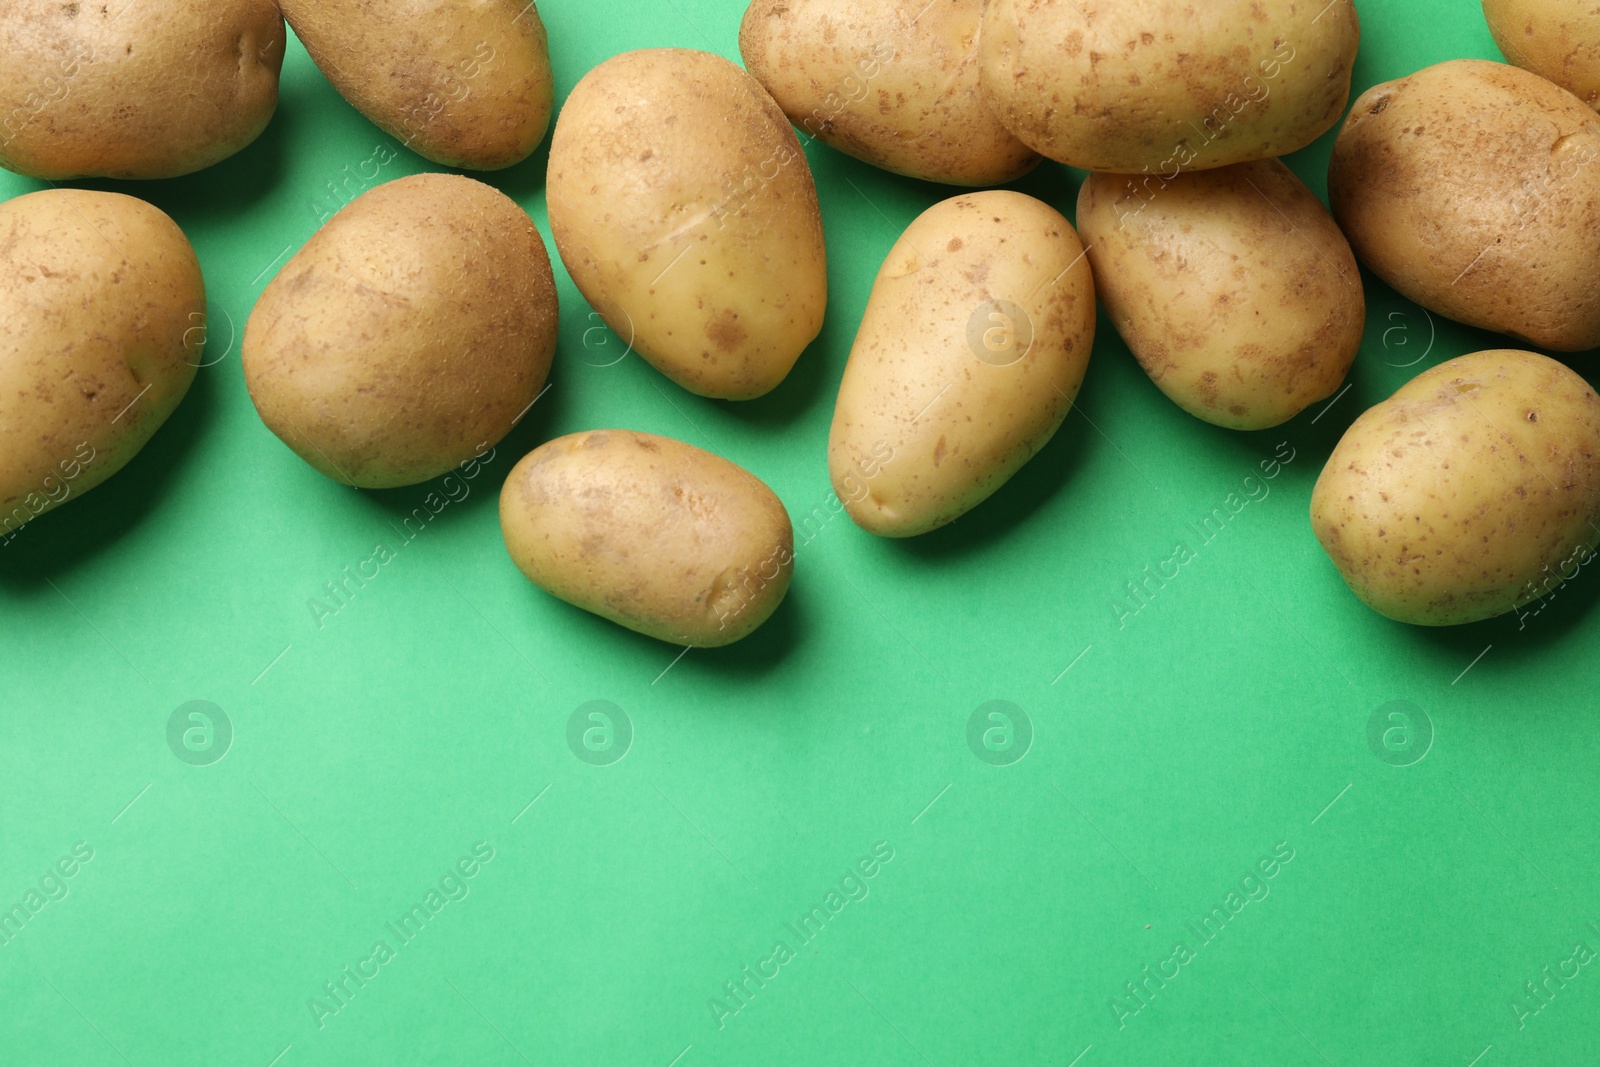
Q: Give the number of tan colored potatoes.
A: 13